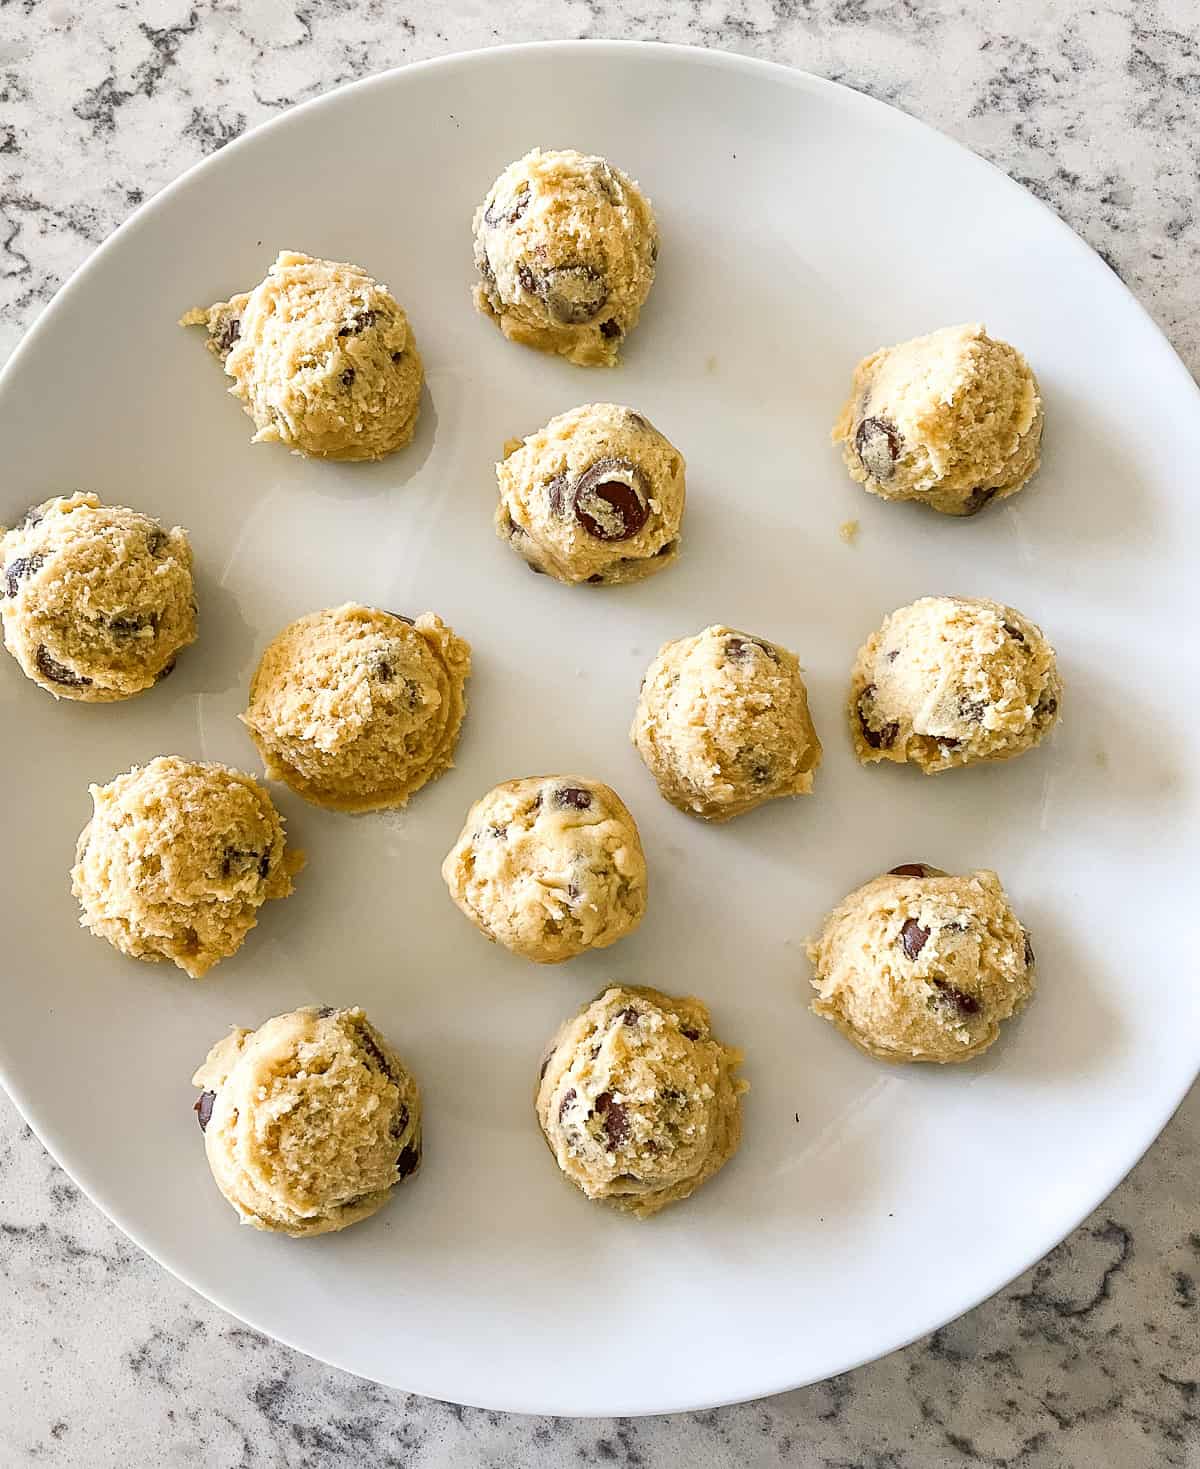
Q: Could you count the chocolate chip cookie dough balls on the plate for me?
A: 13